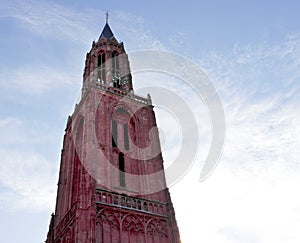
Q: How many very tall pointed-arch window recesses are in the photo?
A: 2